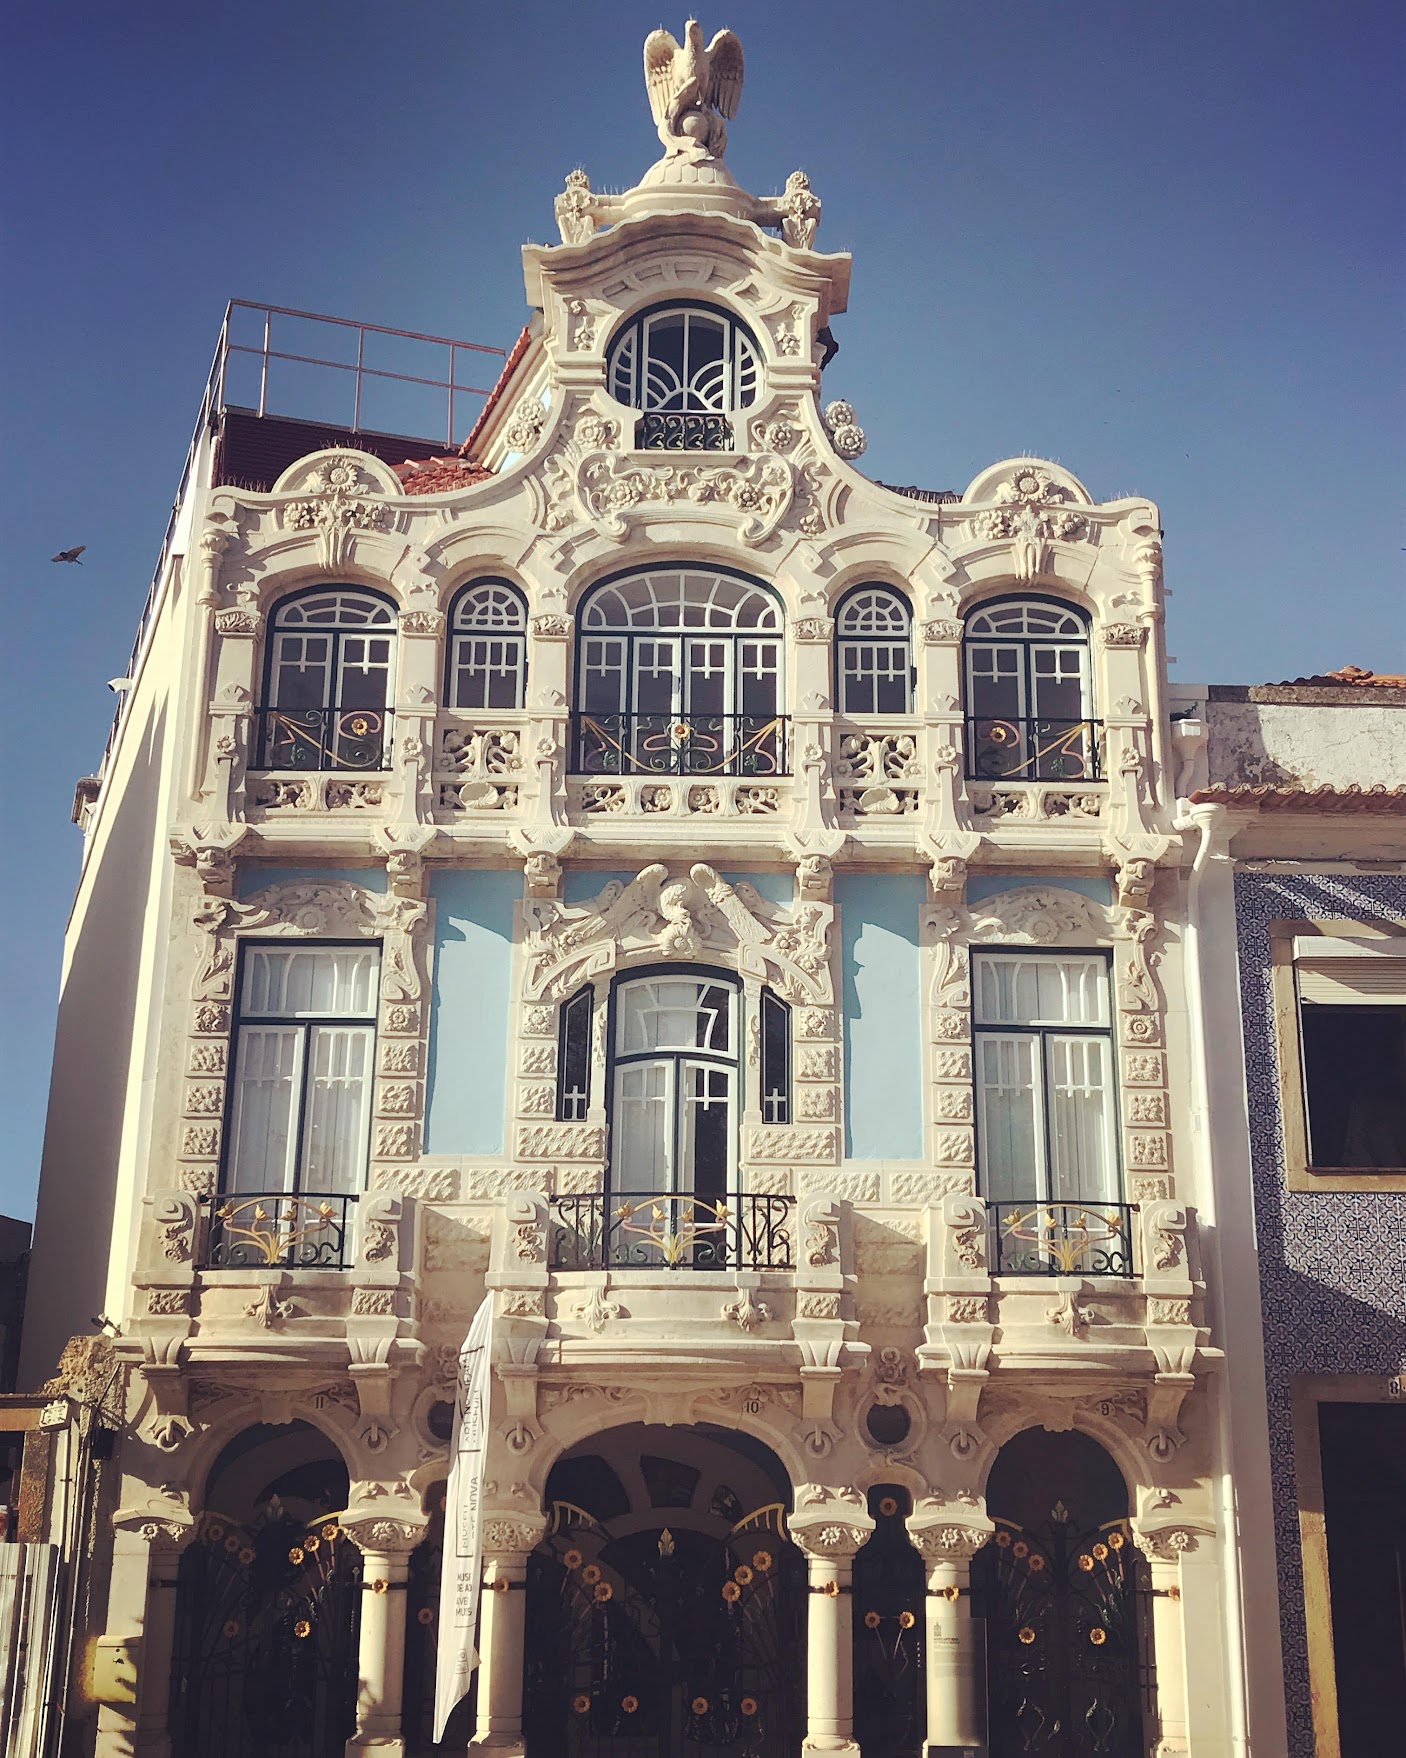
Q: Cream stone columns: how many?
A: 6